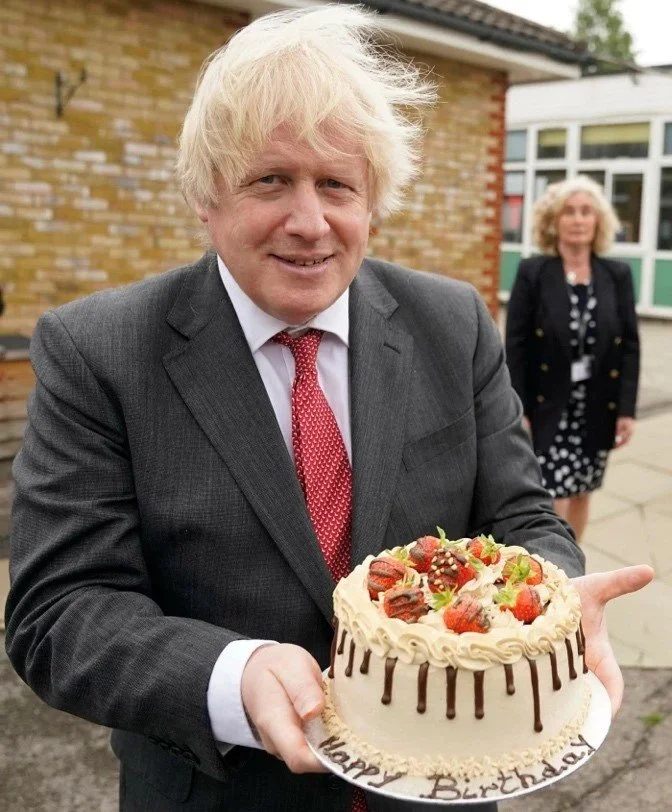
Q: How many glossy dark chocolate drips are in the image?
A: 14